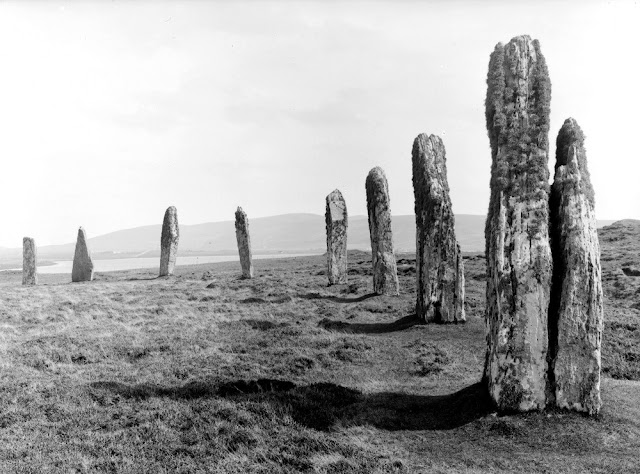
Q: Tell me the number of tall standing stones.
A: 9